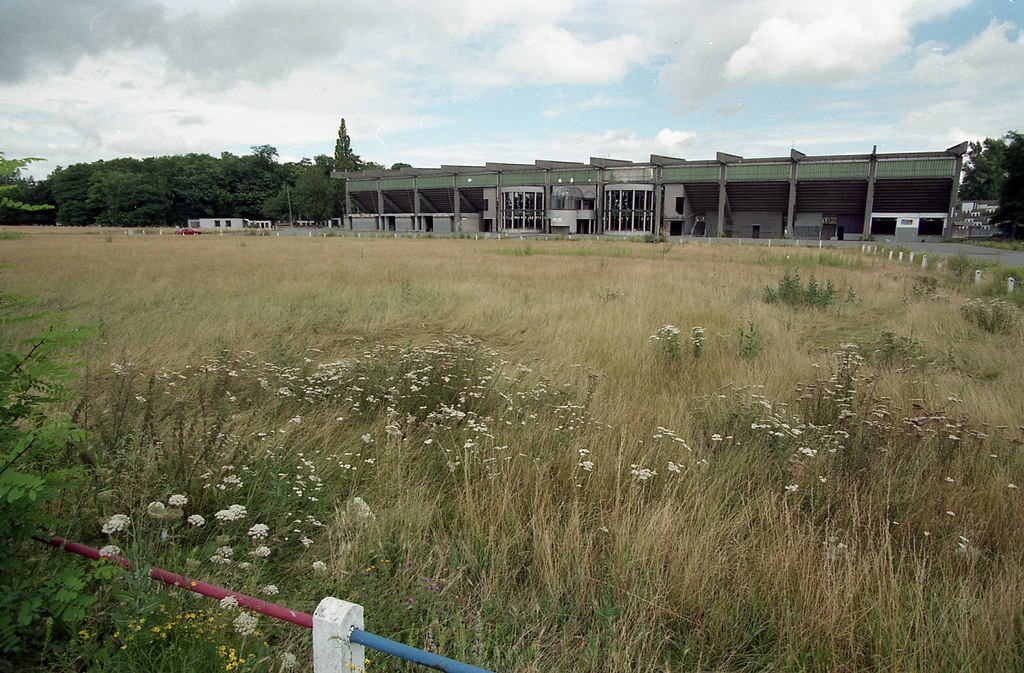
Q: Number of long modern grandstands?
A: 1